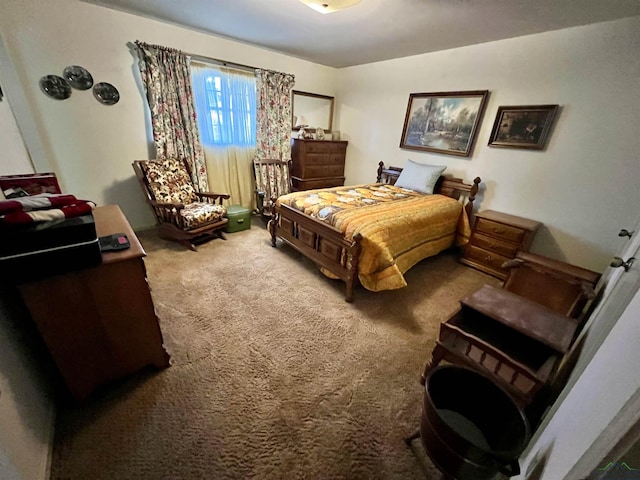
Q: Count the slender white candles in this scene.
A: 0